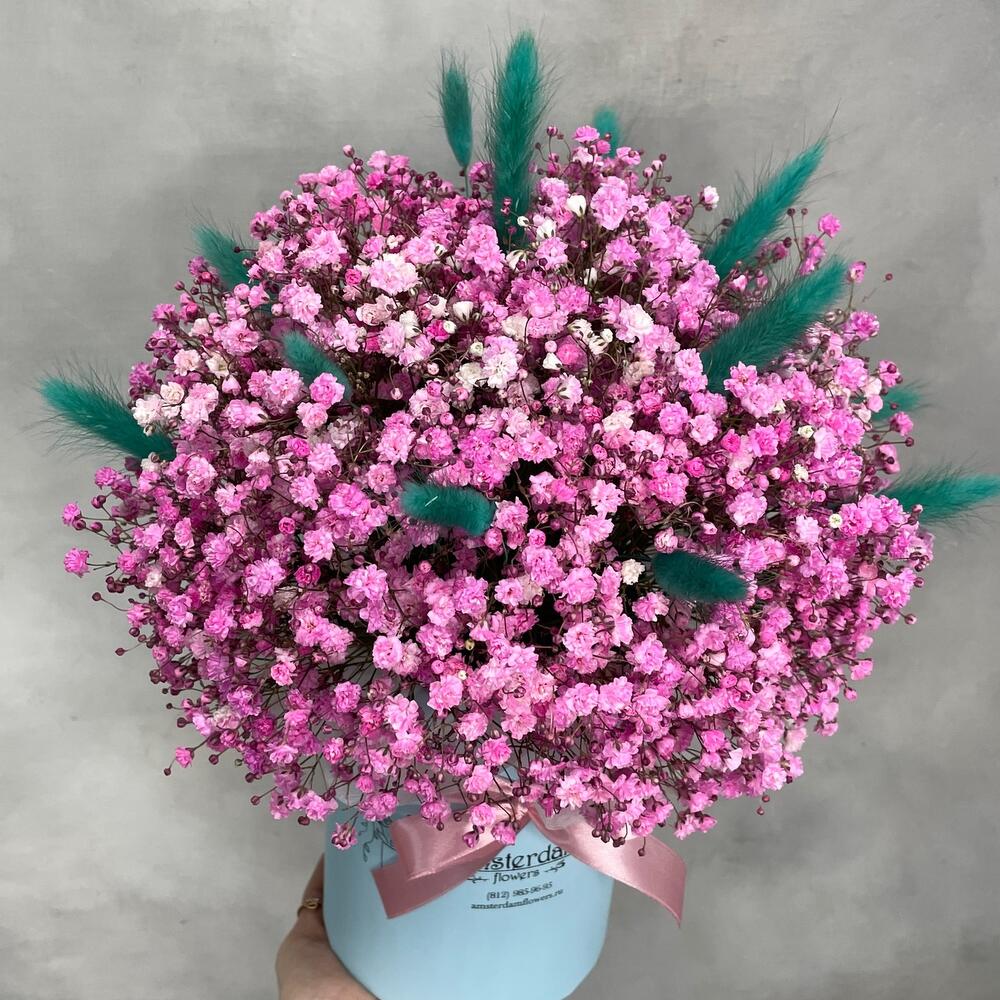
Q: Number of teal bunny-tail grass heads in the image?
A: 12